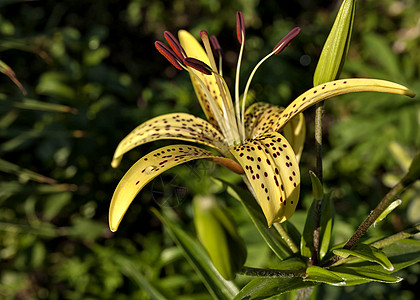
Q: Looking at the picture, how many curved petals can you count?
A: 6